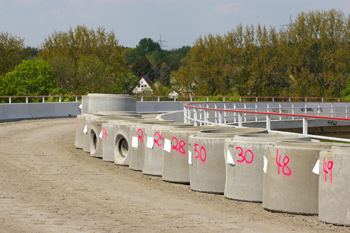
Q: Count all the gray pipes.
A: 13